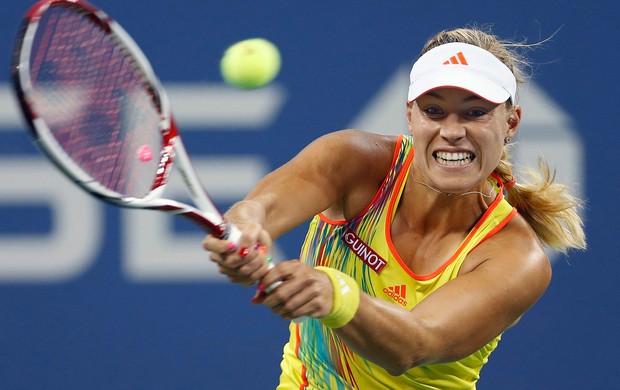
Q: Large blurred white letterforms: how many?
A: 2